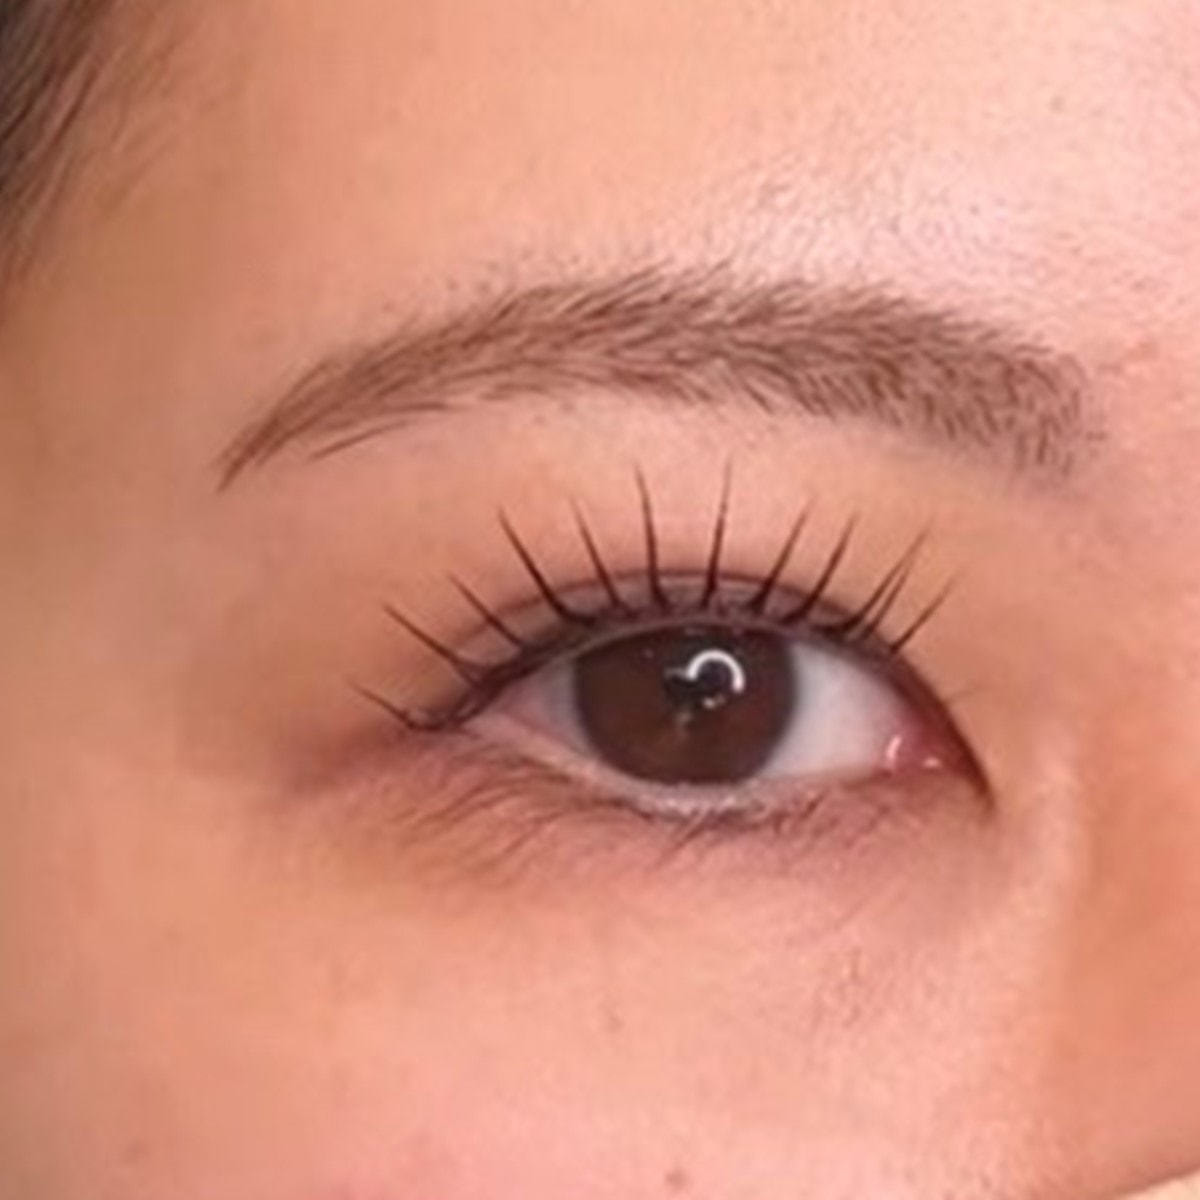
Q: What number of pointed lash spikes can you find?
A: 12